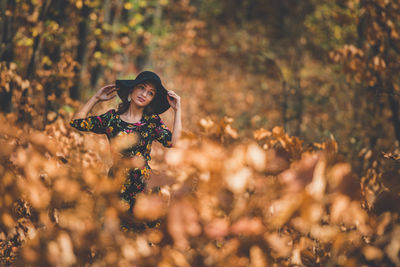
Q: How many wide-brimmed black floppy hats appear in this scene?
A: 1